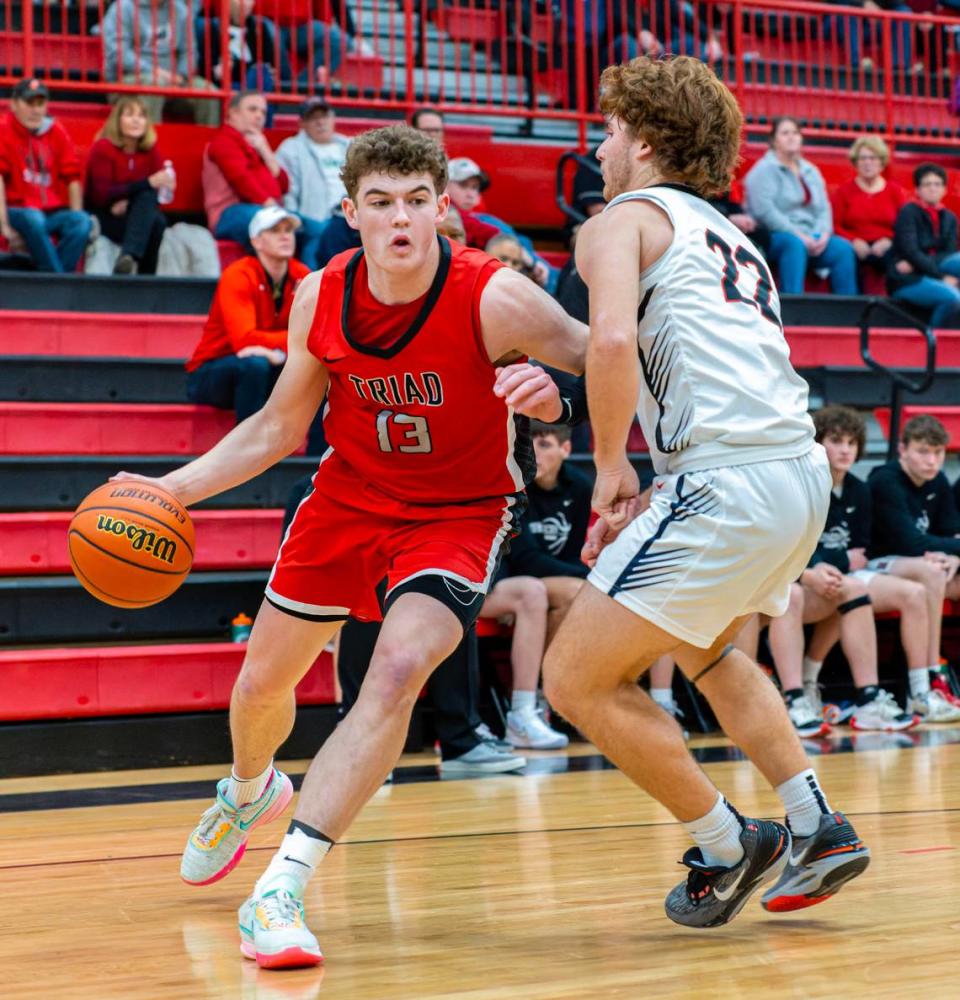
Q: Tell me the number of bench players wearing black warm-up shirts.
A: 3